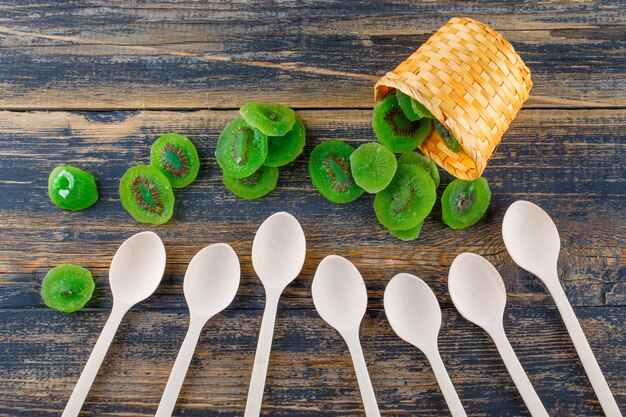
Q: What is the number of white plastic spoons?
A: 7